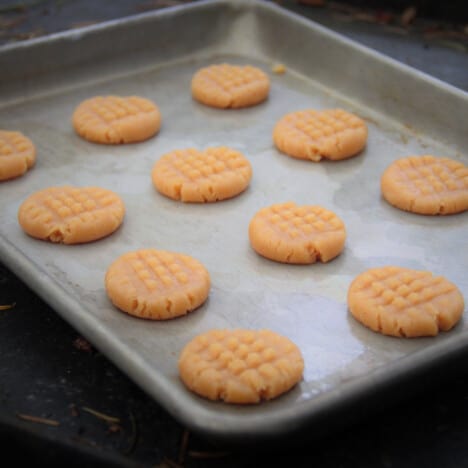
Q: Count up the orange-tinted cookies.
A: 11